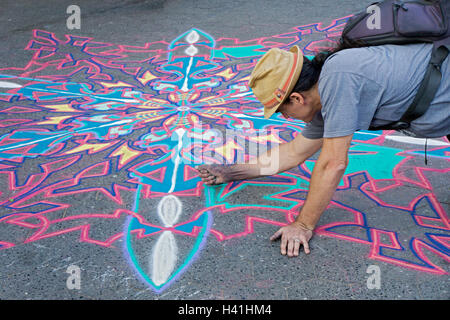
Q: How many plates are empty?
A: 0